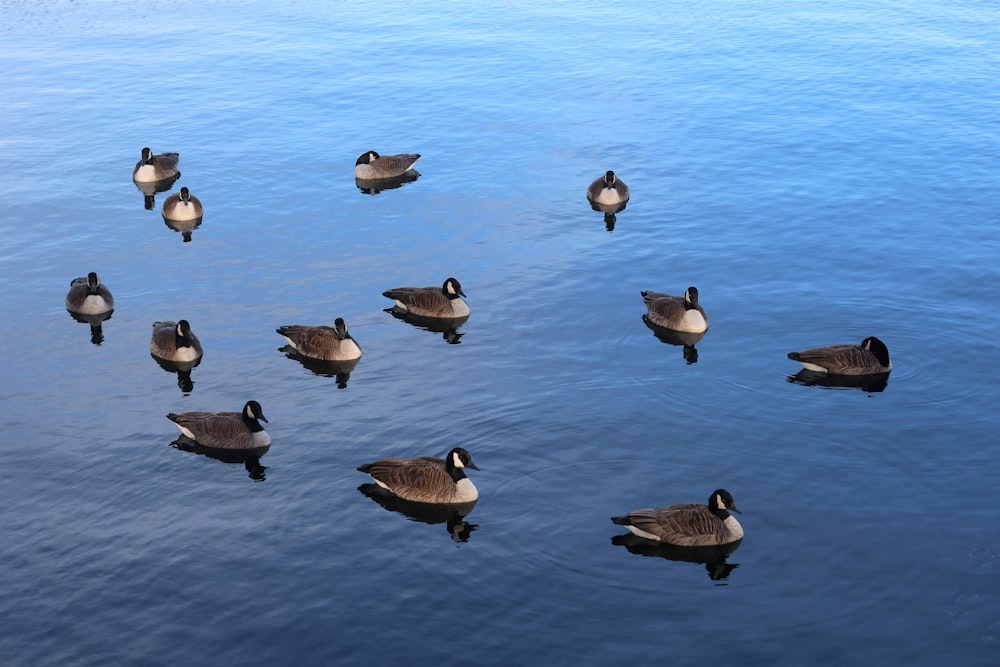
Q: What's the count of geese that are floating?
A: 13